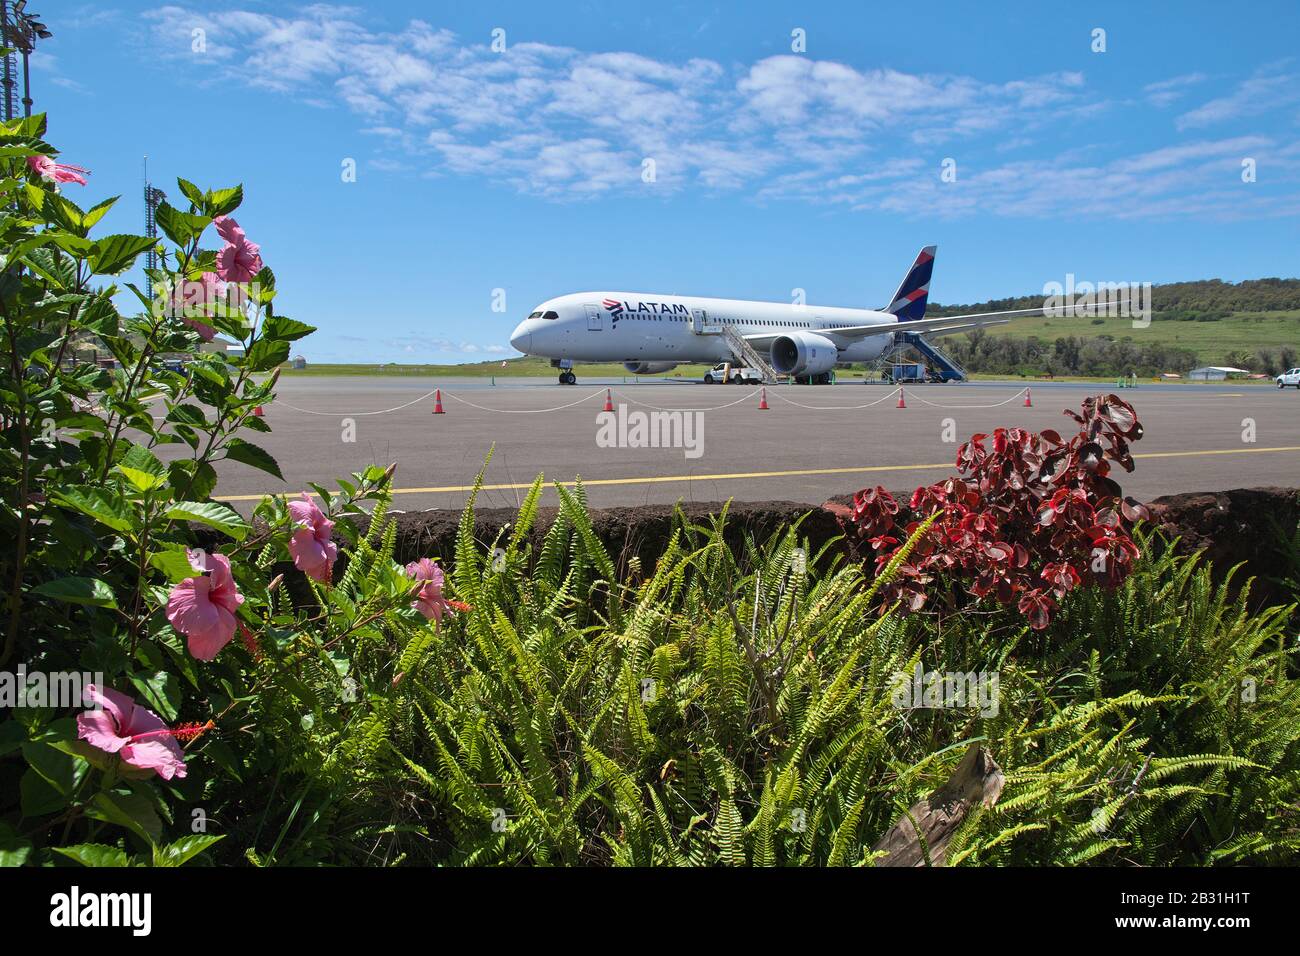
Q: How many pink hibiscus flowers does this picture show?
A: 7